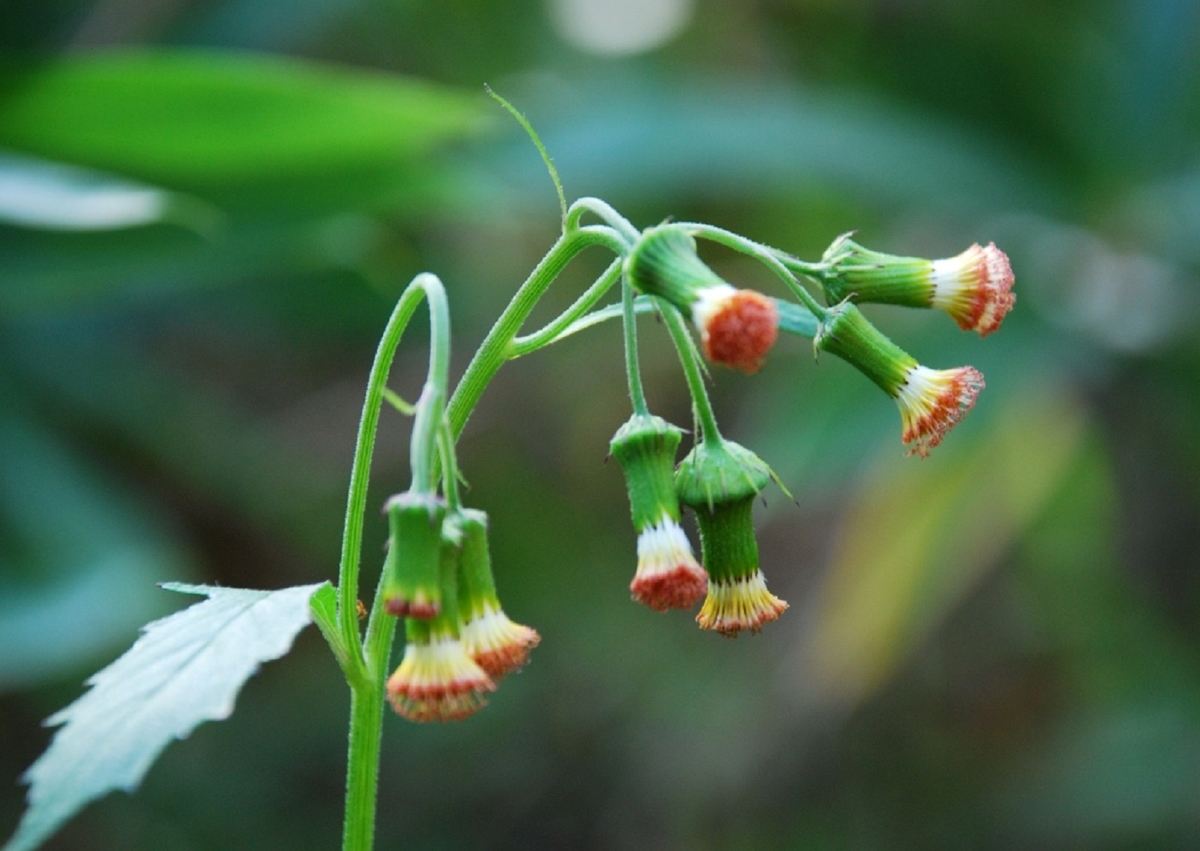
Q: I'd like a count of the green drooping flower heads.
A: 8